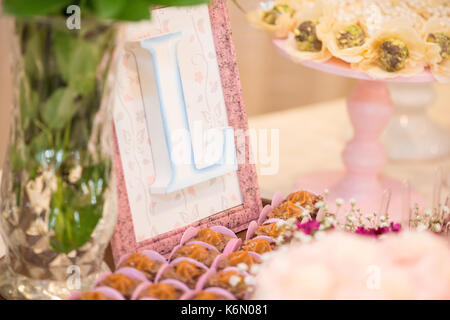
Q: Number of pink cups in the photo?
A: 14